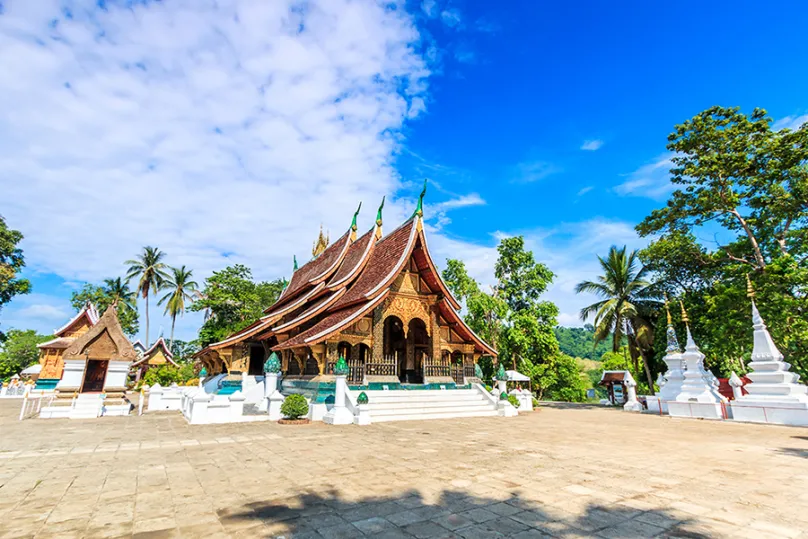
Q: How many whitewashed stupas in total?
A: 3